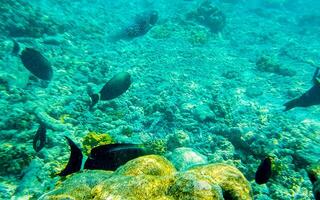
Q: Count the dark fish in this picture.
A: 7